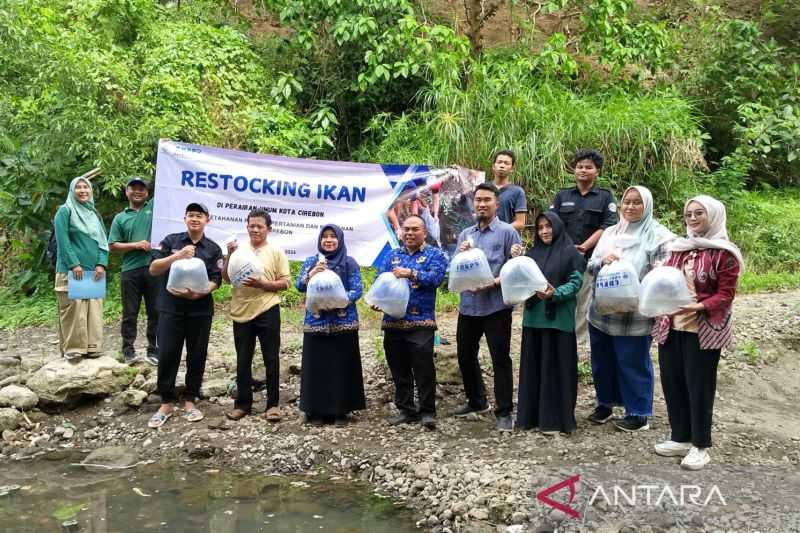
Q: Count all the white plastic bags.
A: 8